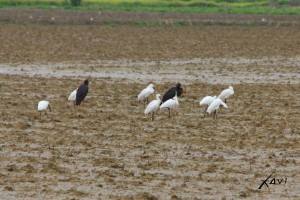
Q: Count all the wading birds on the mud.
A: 10